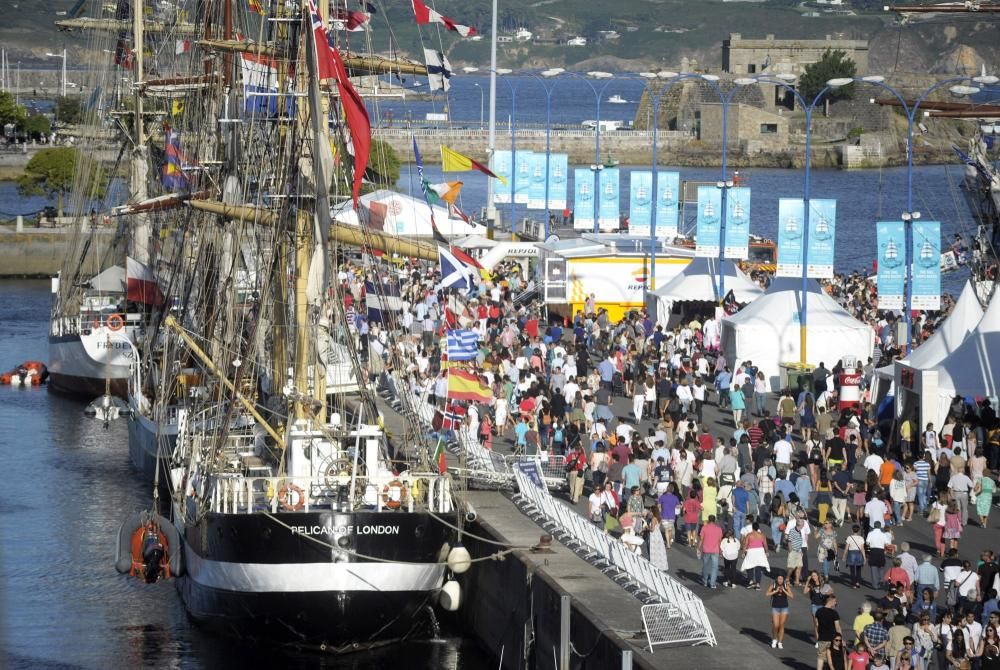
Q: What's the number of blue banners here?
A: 14